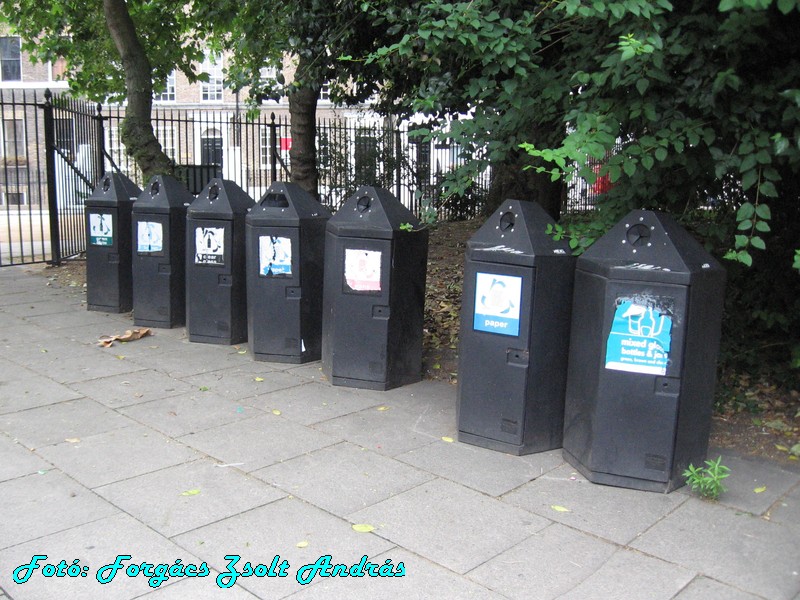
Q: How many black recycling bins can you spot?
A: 7